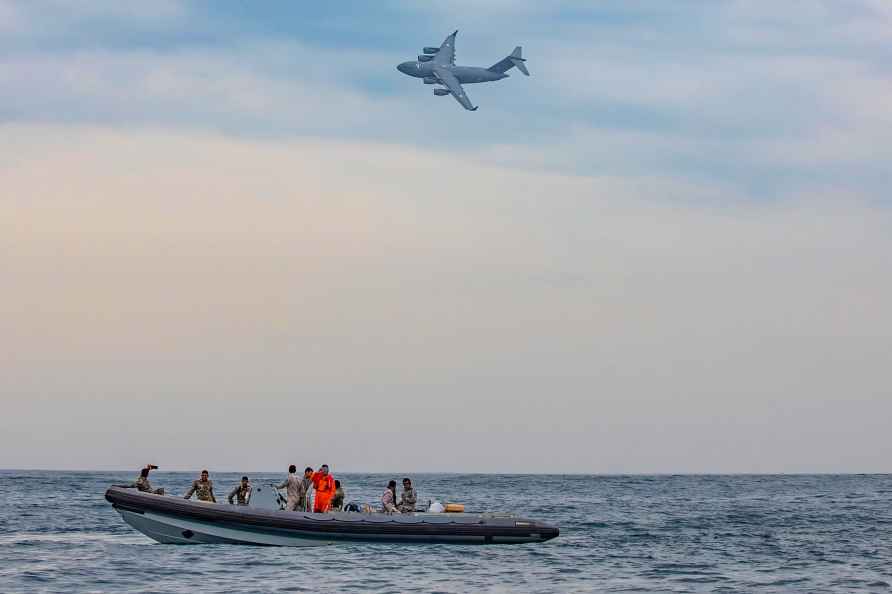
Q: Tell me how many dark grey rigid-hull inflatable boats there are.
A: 1